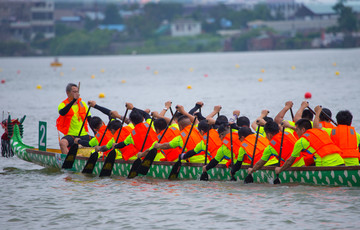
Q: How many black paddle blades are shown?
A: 10